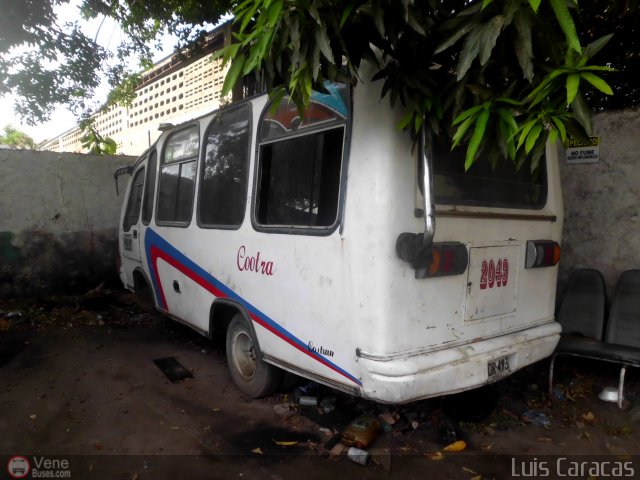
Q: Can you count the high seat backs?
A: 2